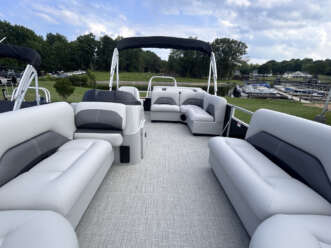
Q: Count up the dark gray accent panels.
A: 6